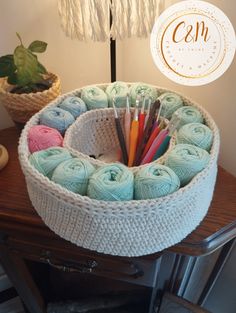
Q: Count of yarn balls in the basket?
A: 14